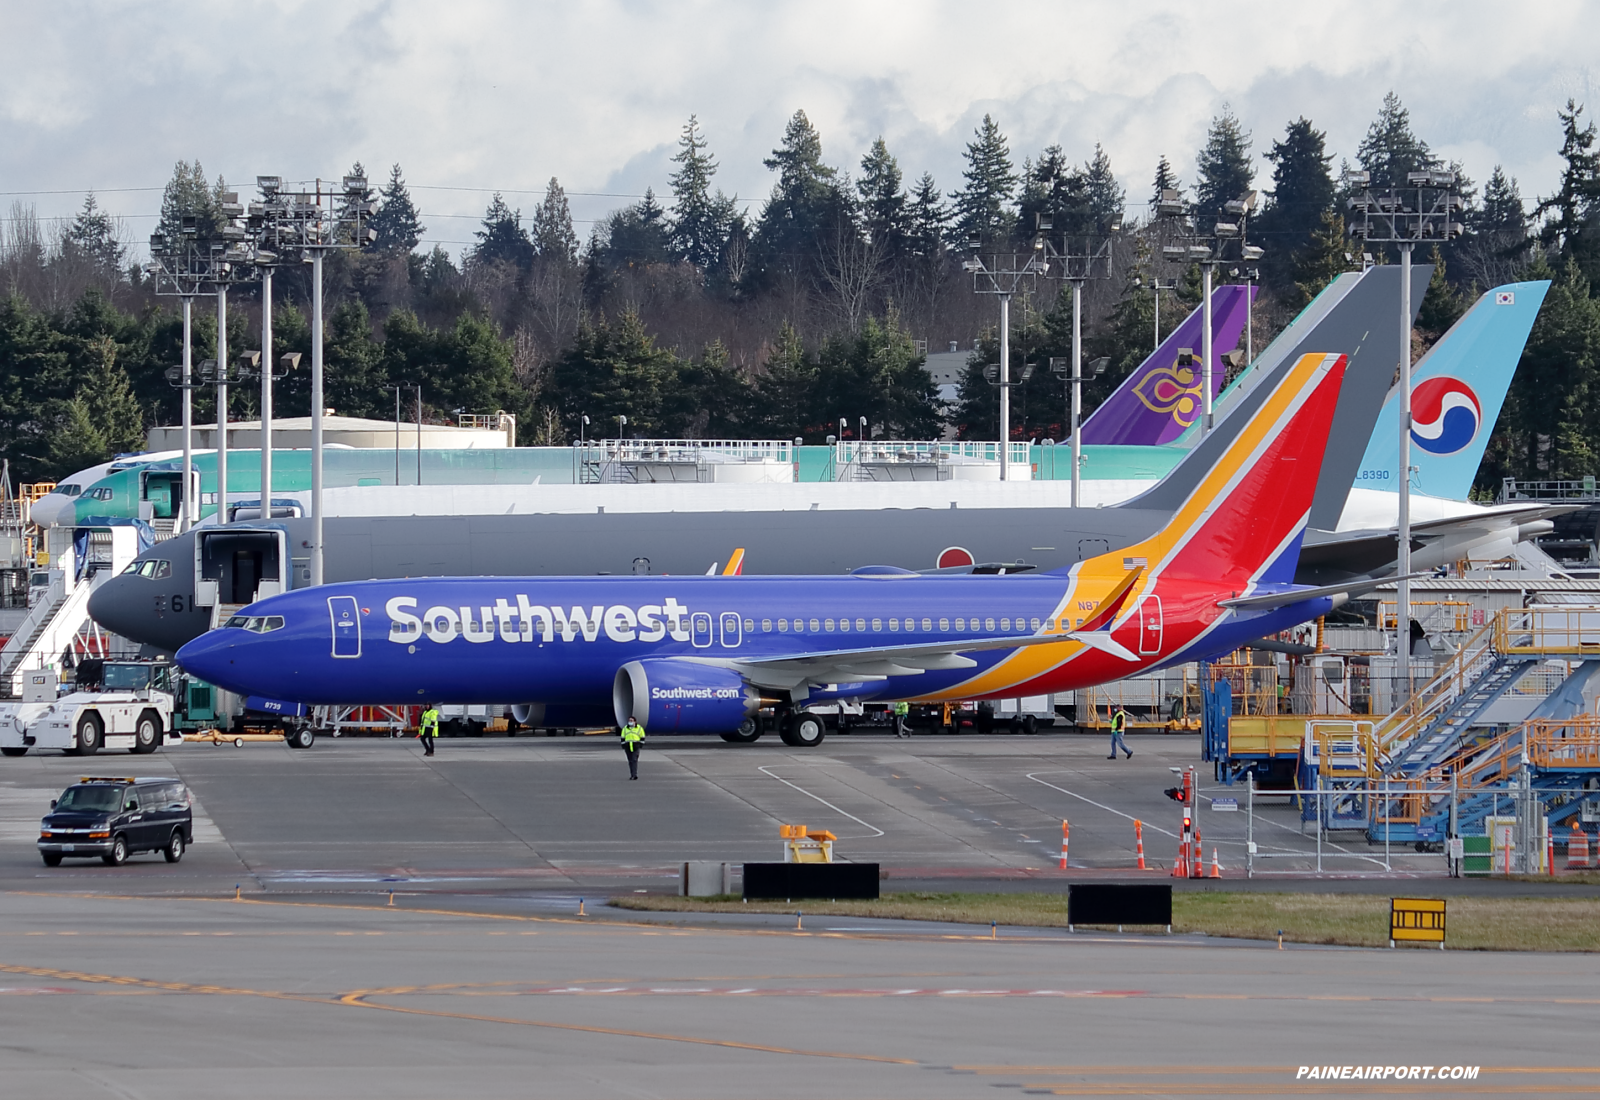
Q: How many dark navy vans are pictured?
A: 1